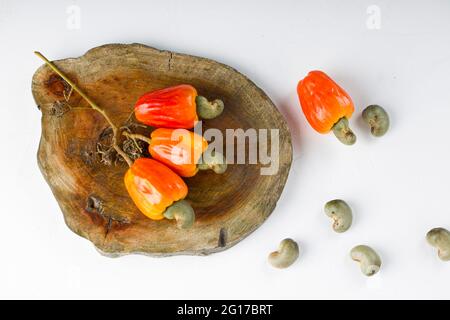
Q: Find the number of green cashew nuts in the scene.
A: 9